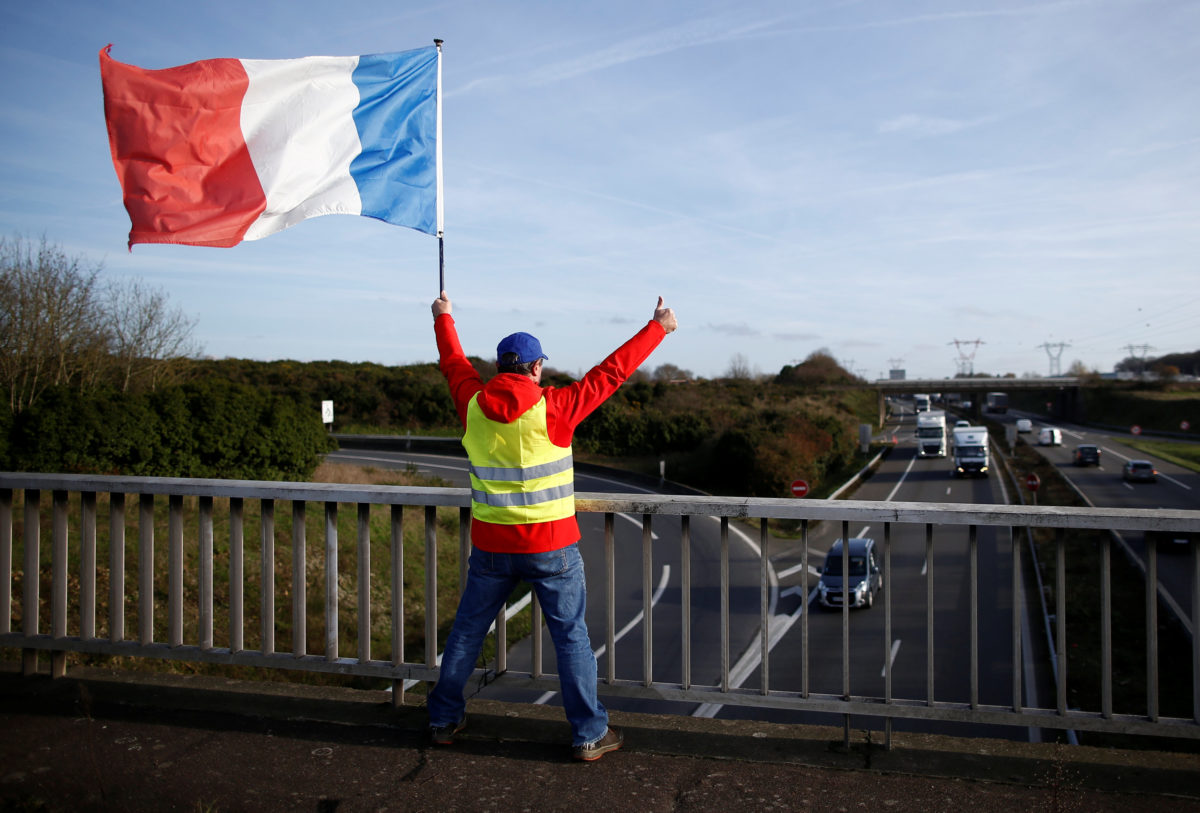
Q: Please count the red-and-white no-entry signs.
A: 2